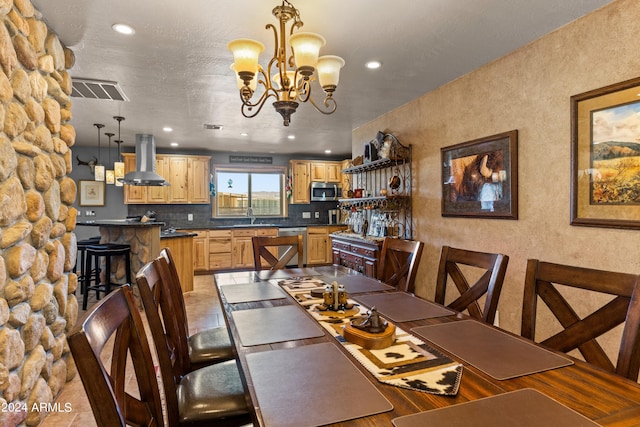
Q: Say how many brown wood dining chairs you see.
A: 7